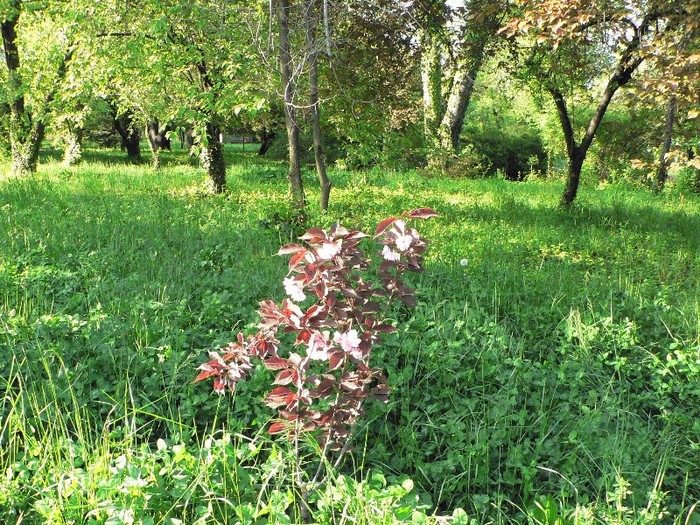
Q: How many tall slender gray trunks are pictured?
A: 2